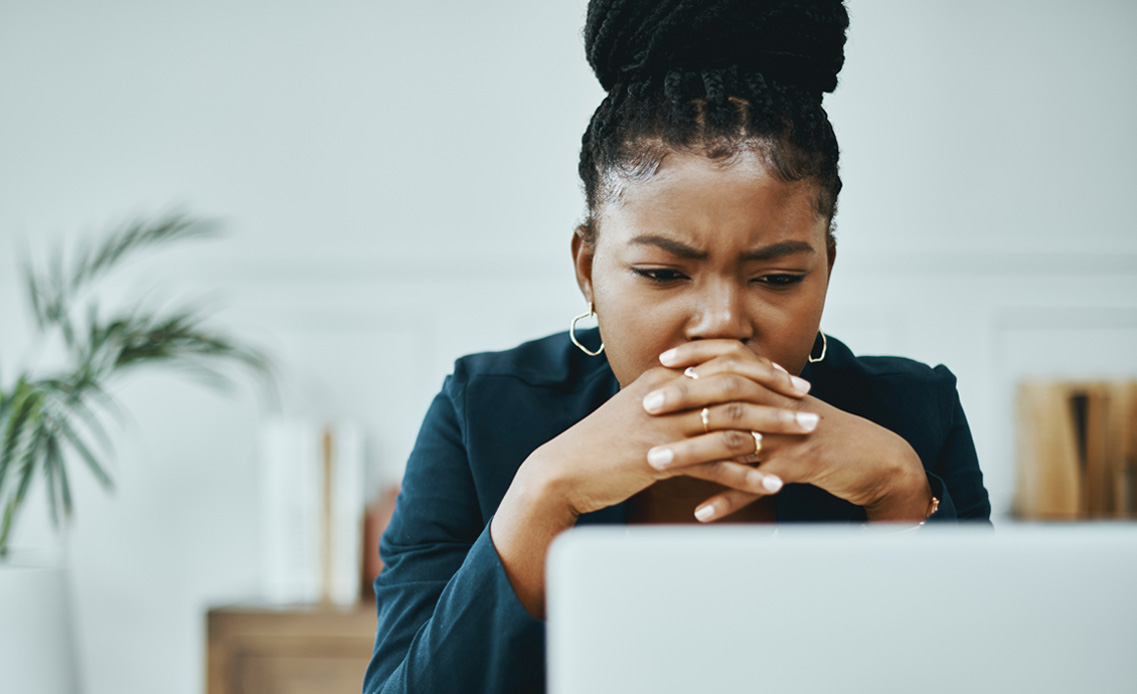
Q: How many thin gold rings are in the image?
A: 3